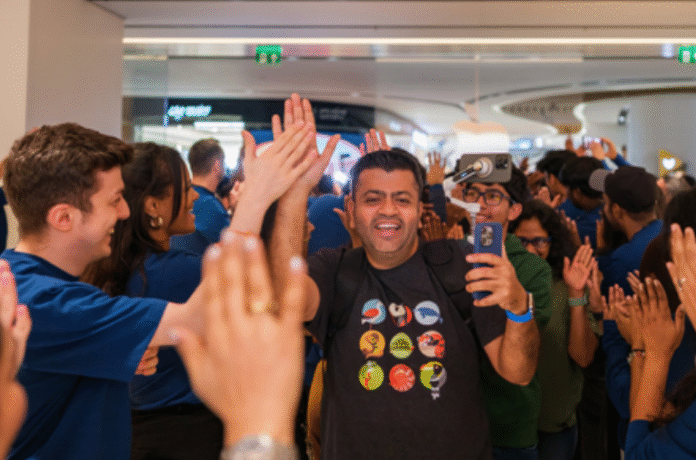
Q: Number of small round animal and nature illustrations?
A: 9